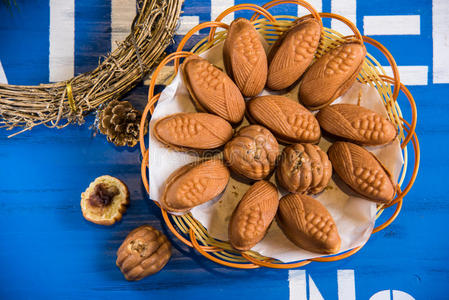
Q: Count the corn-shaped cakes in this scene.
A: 11